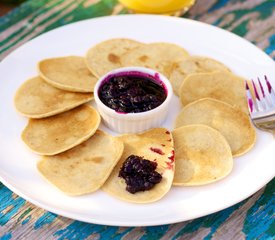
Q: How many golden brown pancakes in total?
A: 11